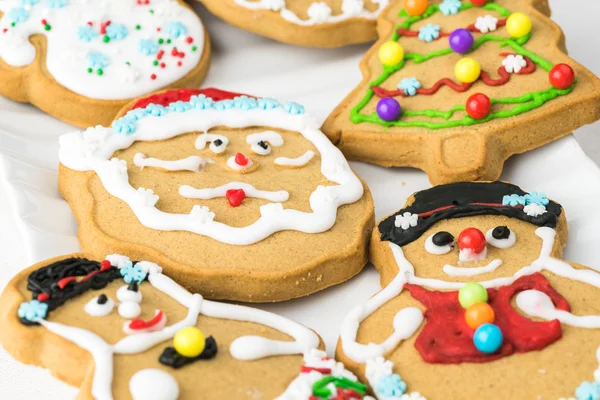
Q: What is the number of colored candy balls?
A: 14